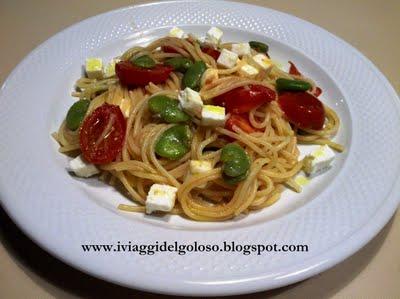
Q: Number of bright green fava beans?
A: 9